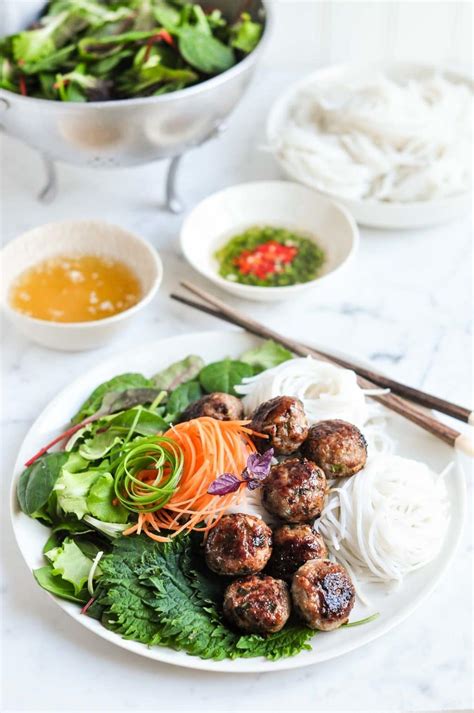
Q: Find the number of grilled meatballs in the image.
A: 8